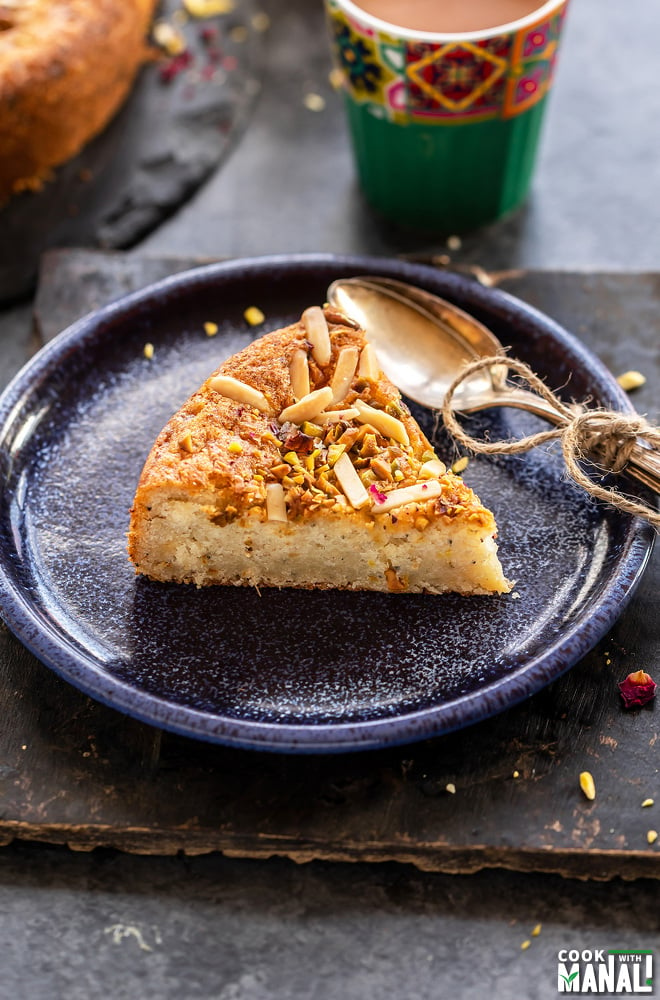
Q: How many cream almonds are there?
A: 12